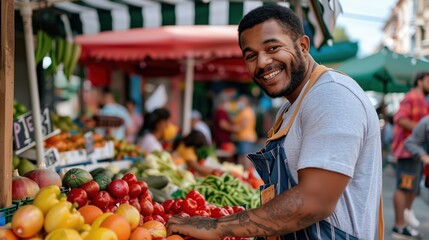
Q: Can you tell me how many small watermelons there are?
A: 2